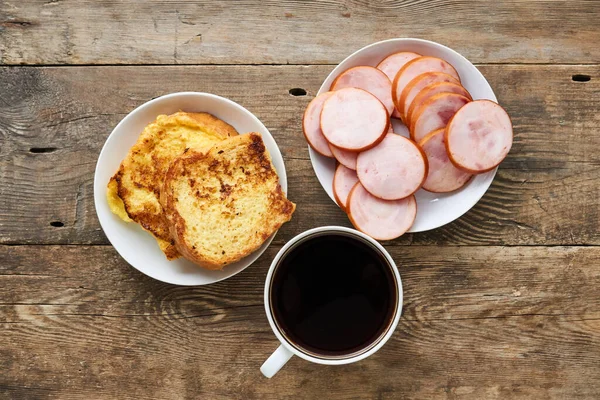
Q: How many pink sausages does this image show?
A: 14